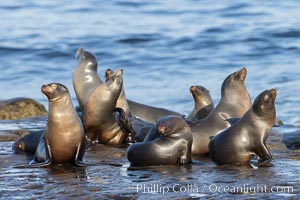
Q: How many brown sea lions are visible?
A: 8